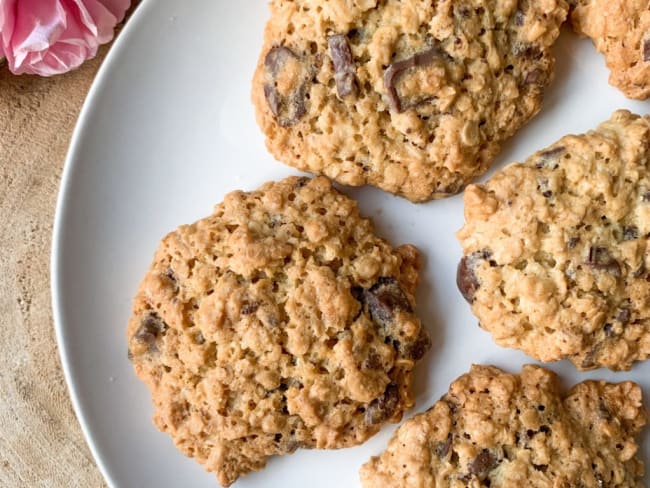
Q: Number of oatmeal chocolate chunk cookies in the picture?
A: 5